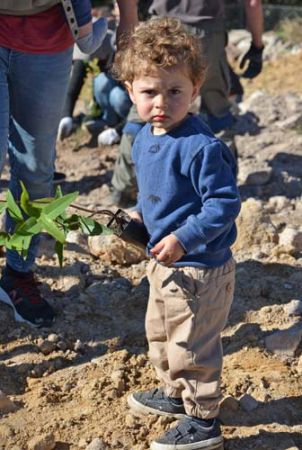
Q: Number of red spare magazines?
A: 0